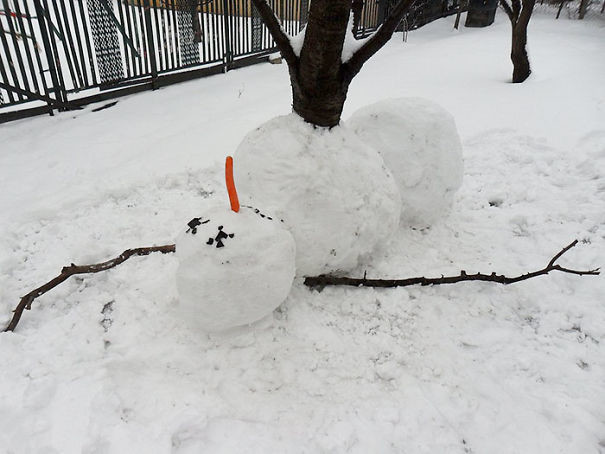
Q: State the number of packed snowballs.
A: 3